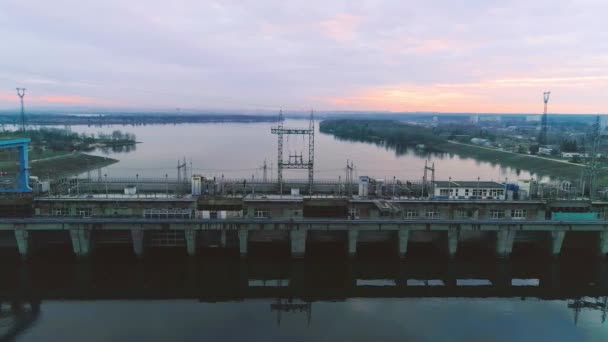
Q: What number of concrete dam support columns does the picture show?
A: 12